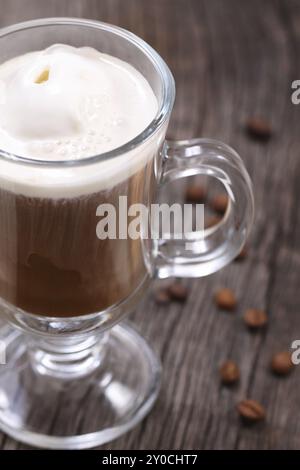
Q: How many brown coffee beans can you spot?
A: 12